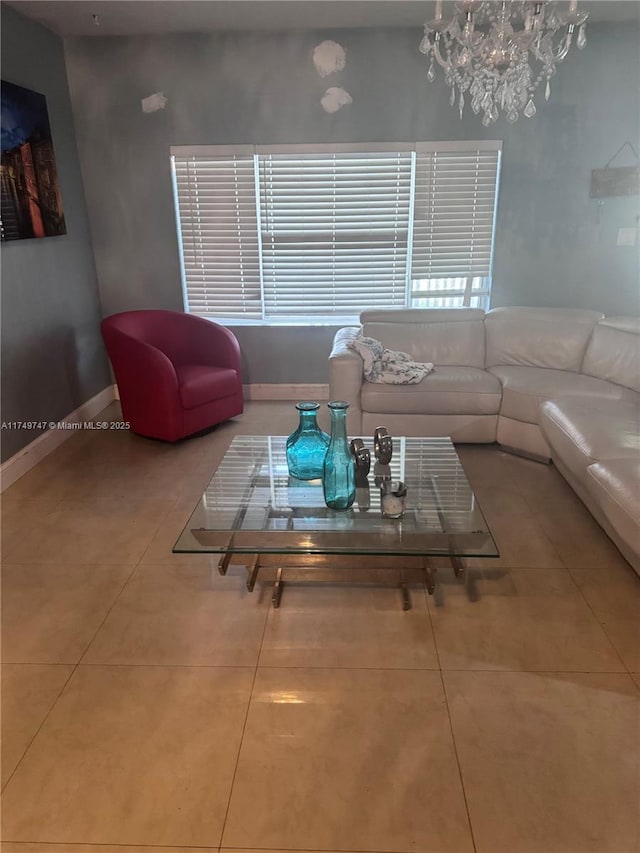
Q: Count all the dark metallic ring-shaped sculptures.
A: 2